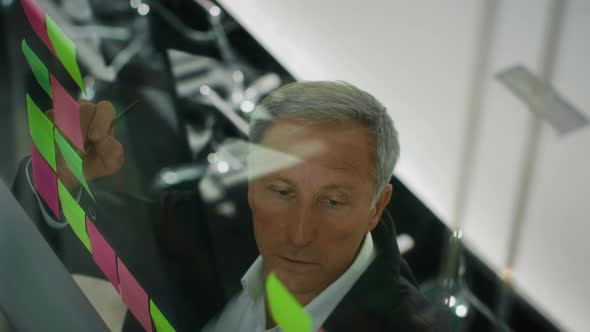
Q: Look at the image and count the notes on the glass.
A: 12